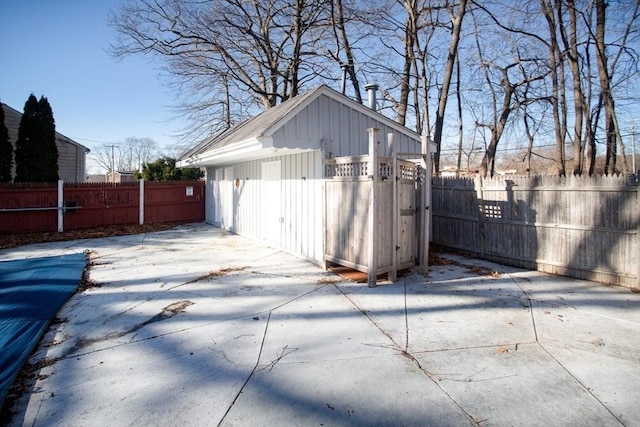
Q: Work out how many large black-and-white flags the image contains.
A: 0